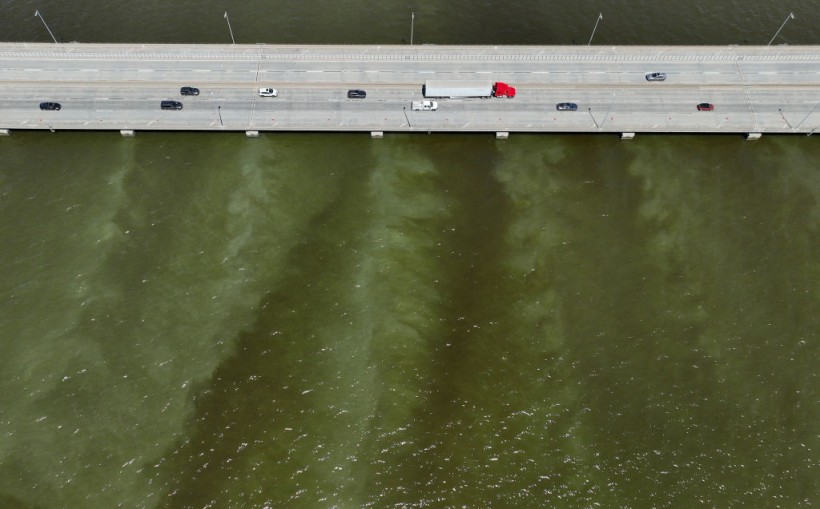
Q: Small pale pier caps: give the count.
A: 7